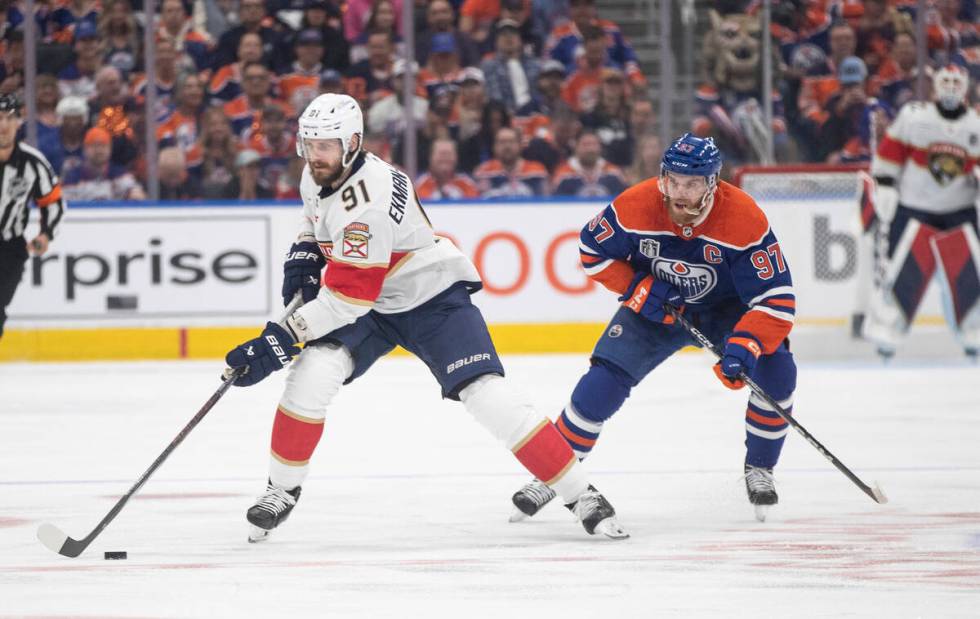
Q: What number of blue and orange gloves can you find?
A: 2